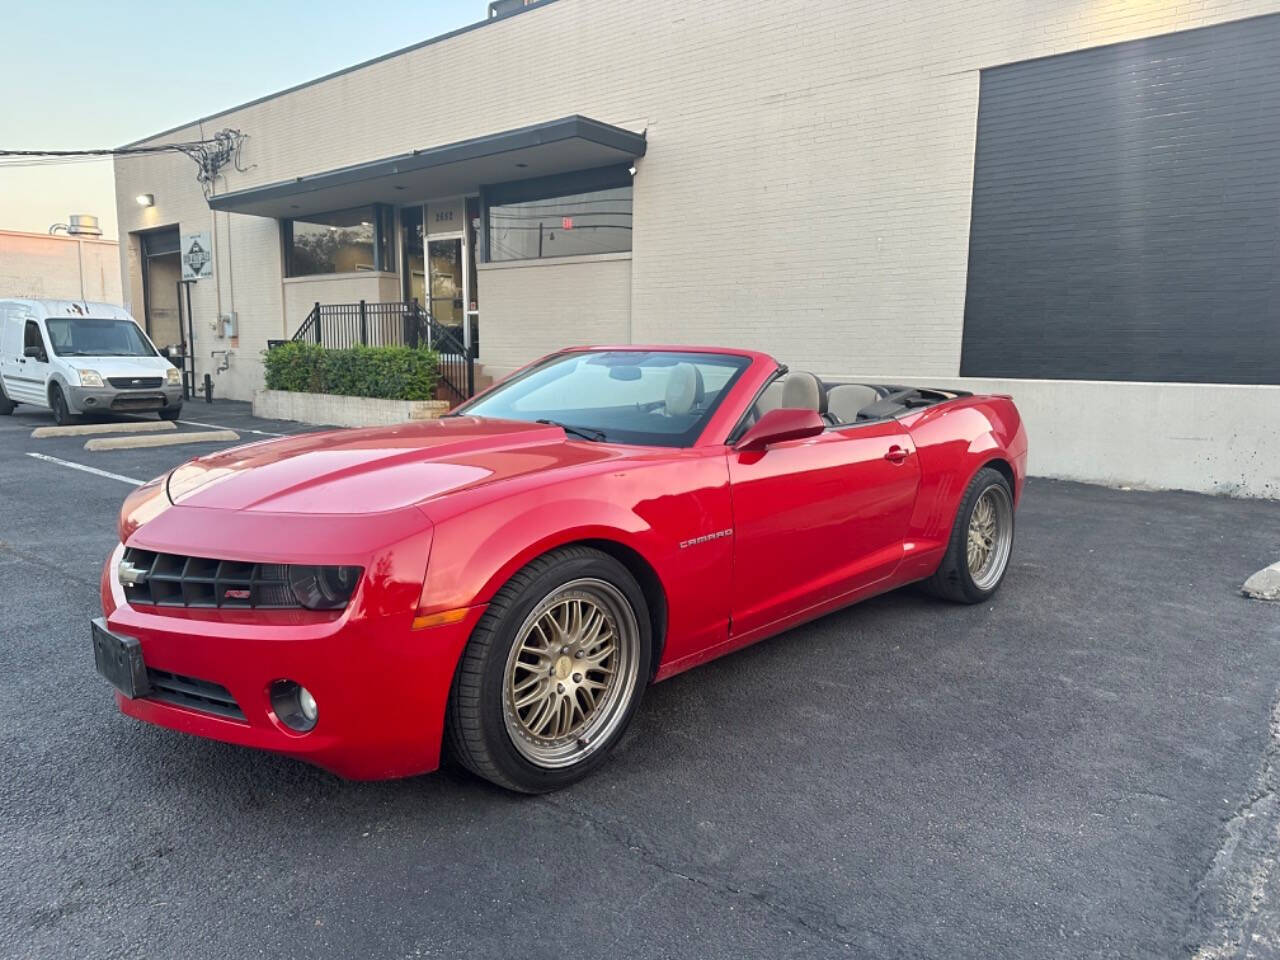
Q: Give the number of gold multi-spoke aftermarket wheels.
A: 2